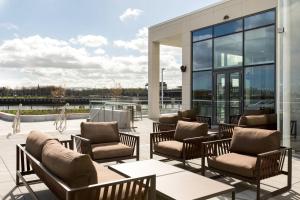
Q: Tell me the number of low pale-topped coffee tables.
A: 2